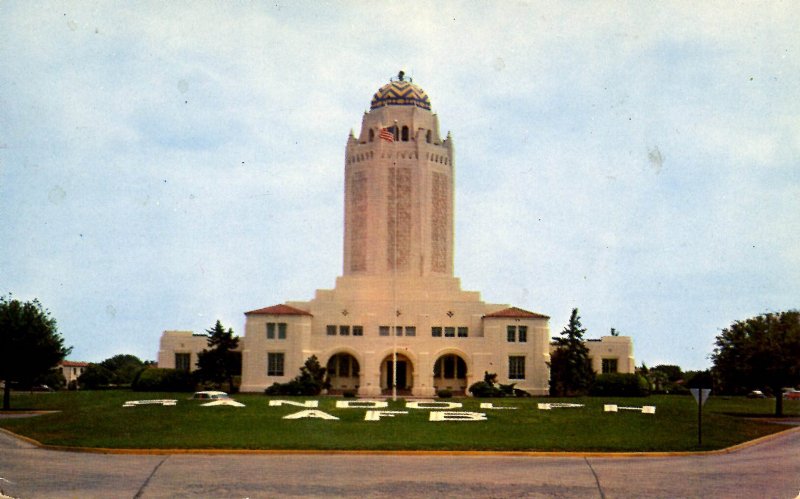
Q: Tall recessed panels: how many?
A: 3